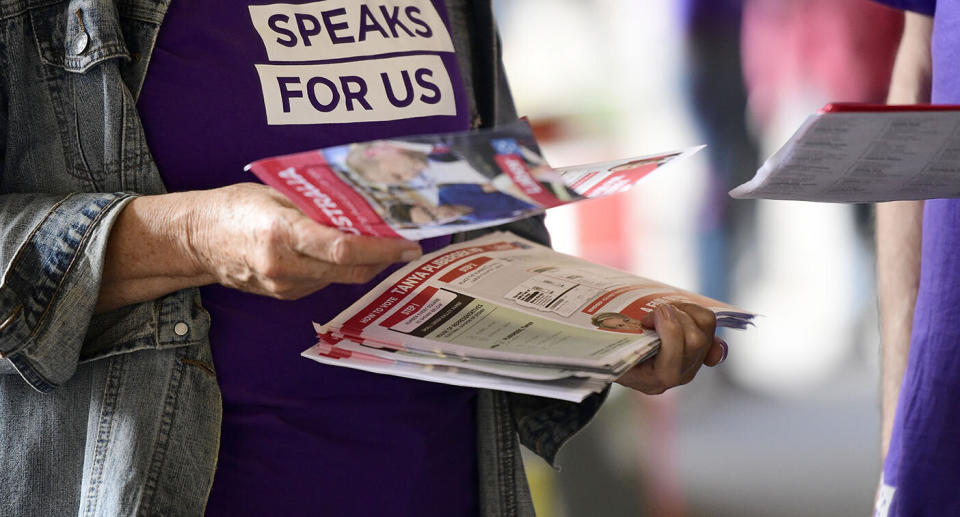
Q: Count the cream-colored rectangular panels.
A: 2